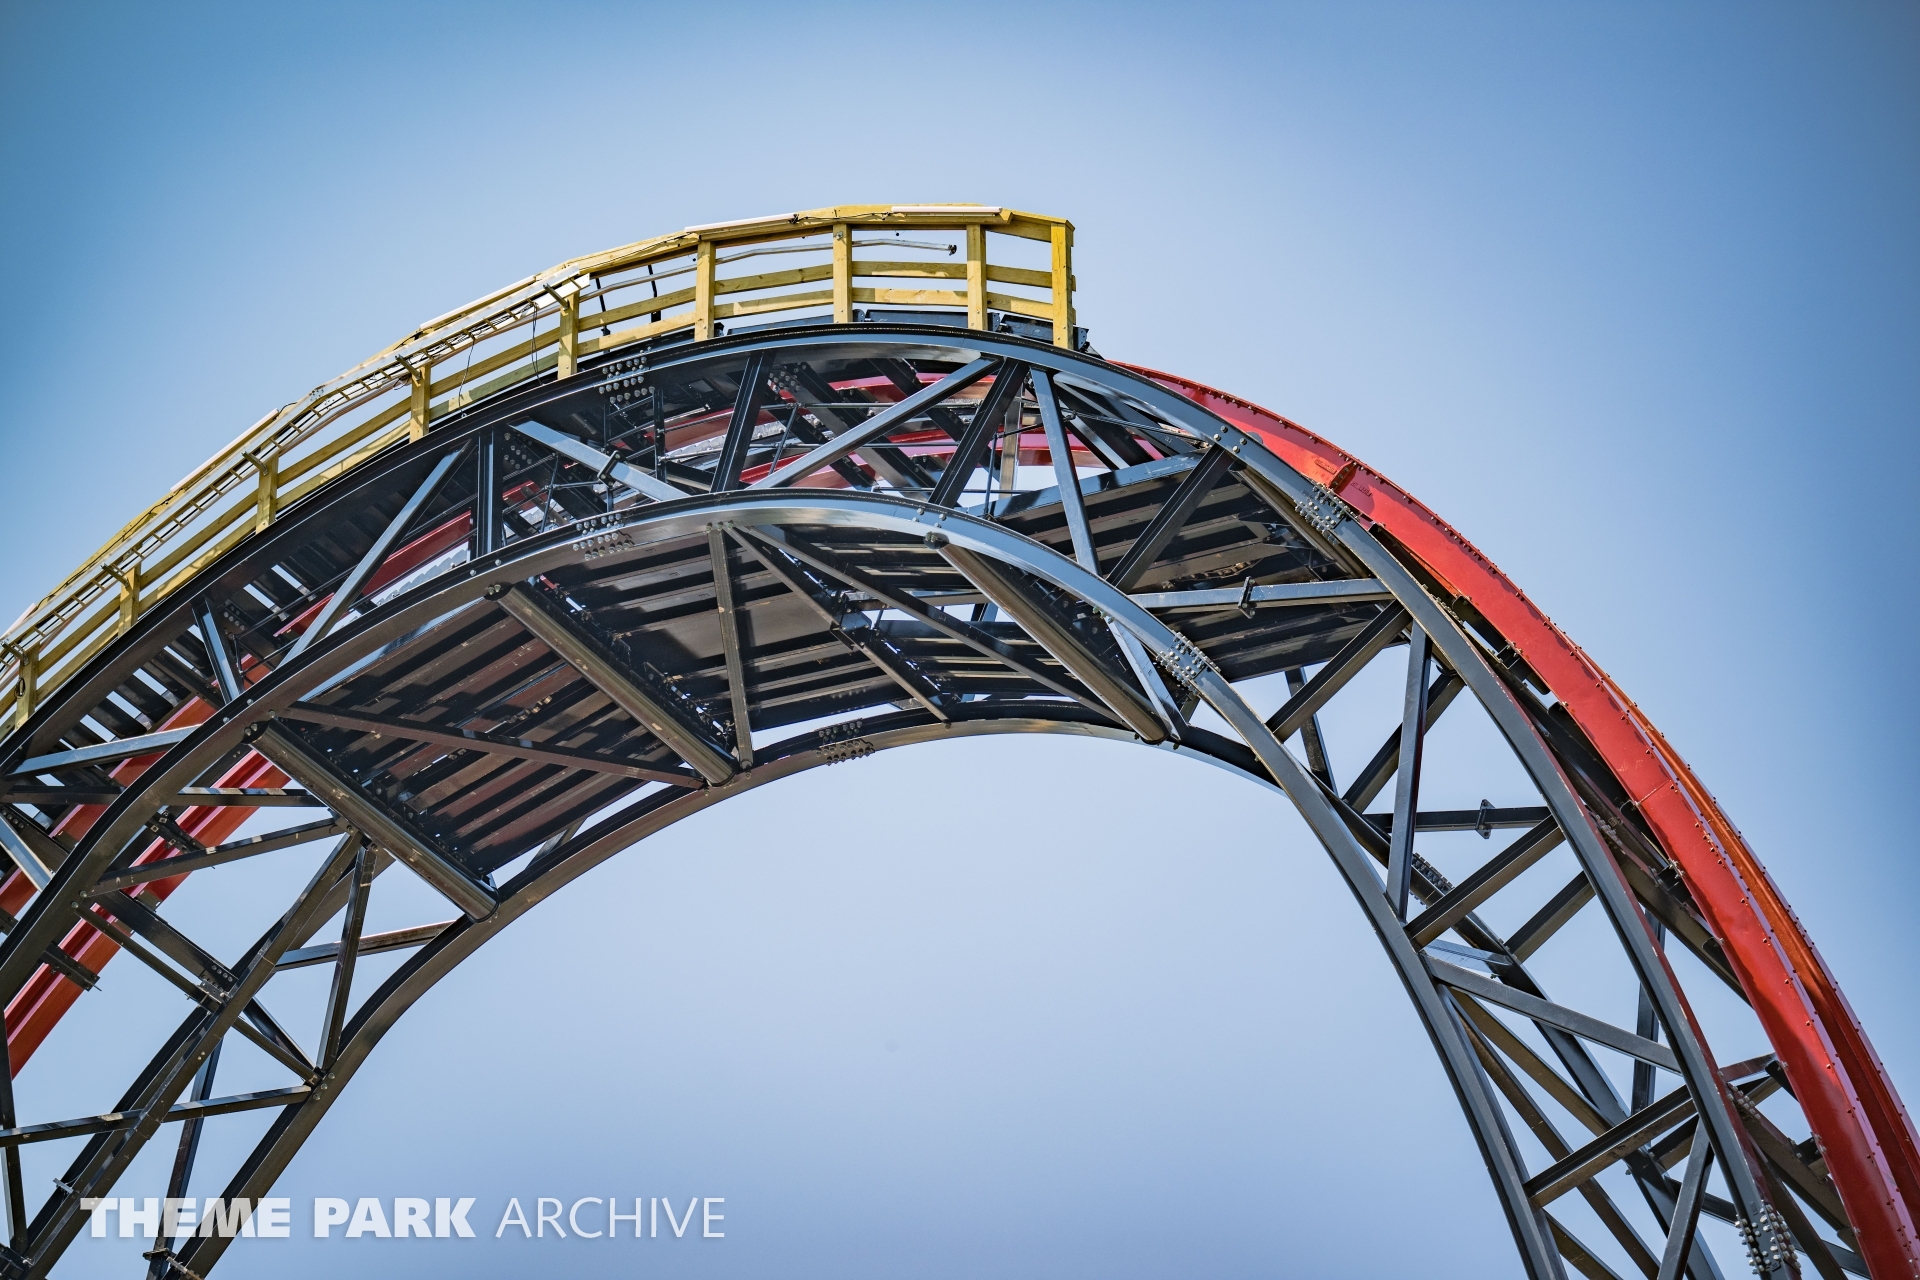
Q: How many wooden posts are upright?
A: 9